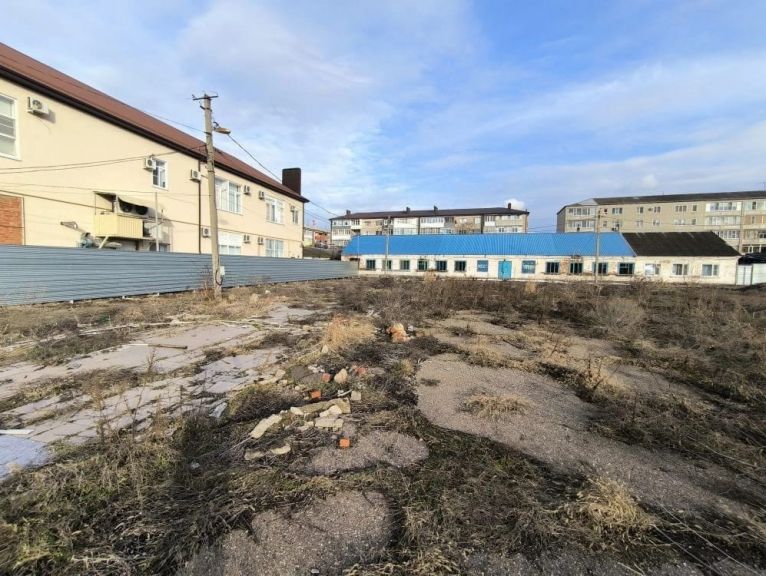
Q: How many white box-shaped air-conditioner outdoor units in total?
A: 9